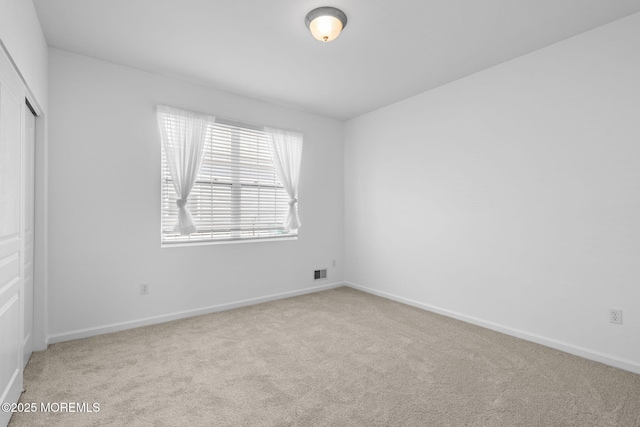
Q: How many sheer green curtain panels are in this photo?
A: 0